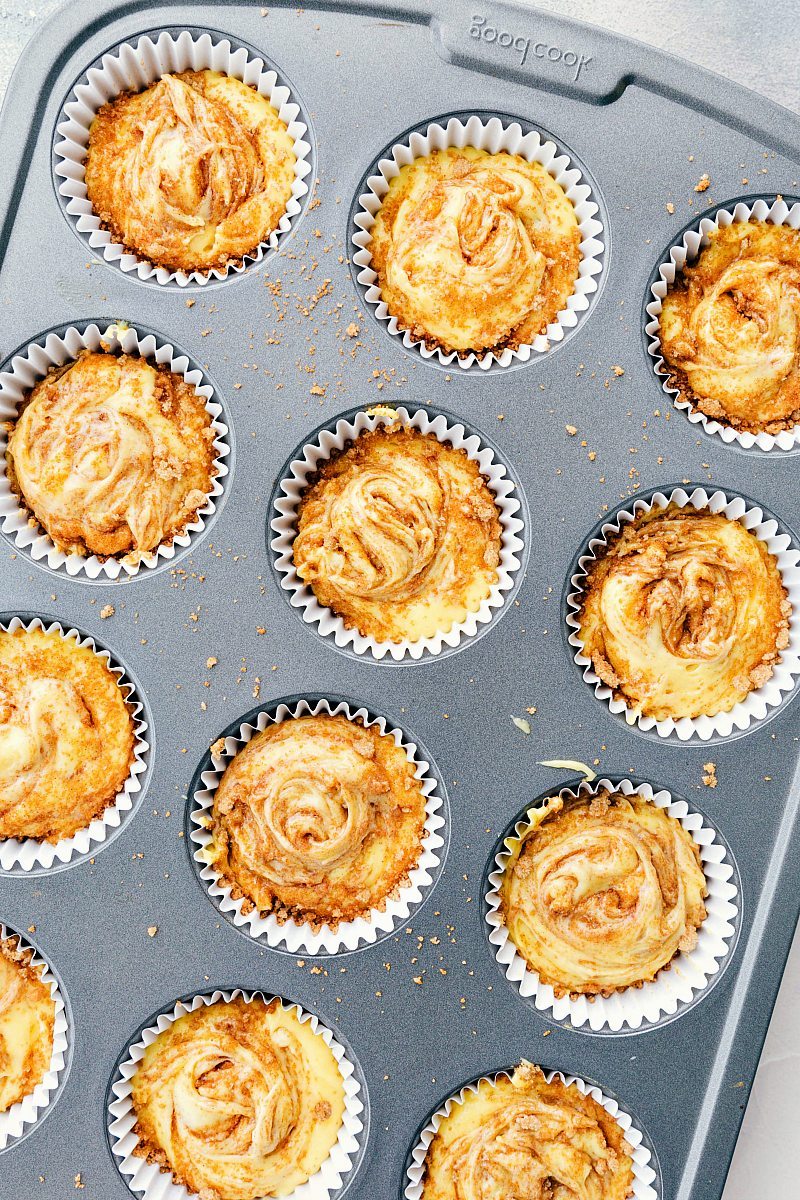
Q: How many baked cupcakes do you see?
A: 12